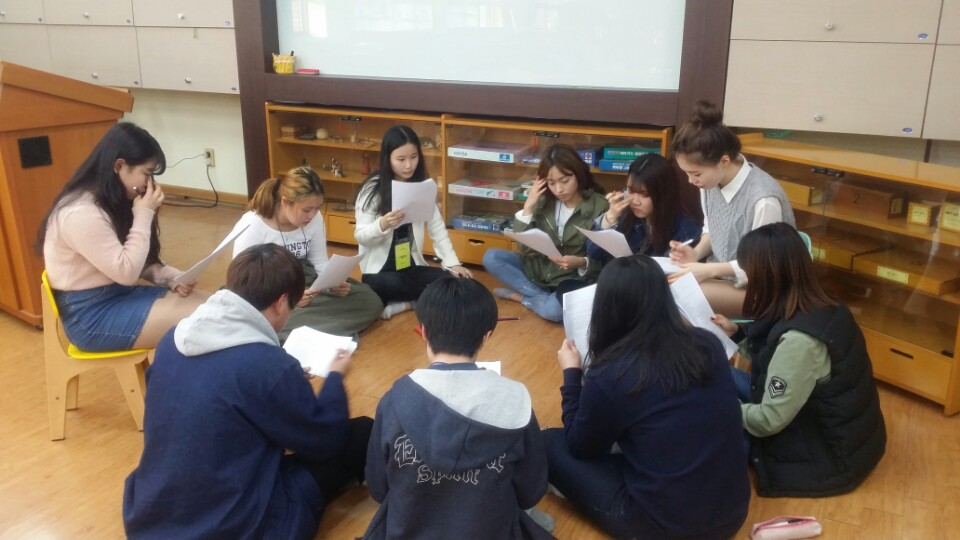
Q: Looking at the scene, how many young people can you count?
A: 10